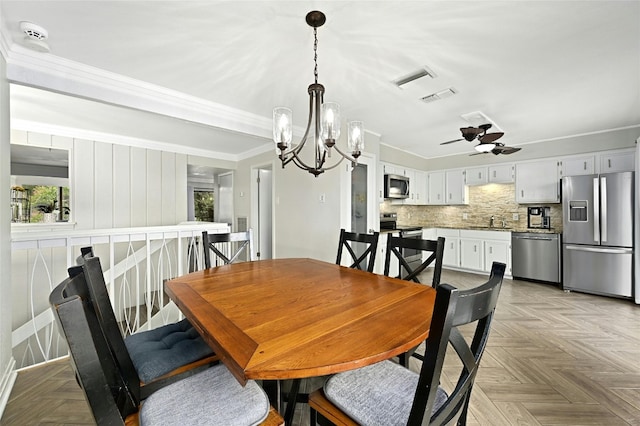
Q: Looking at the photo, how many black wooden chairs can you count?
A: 6